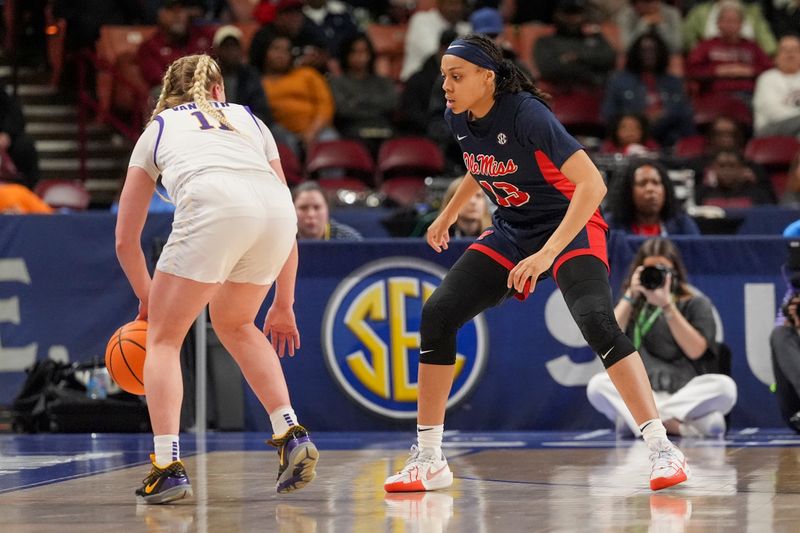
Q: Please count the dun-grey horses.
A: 0